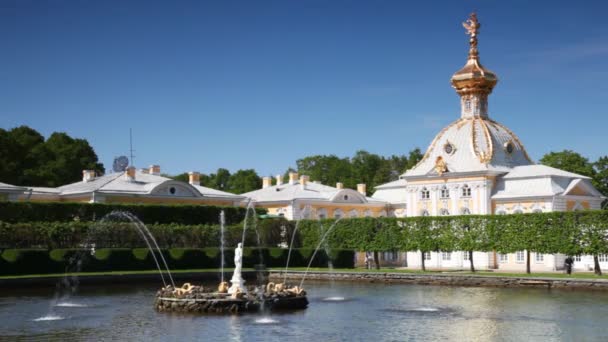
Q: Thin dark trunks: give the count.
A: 5